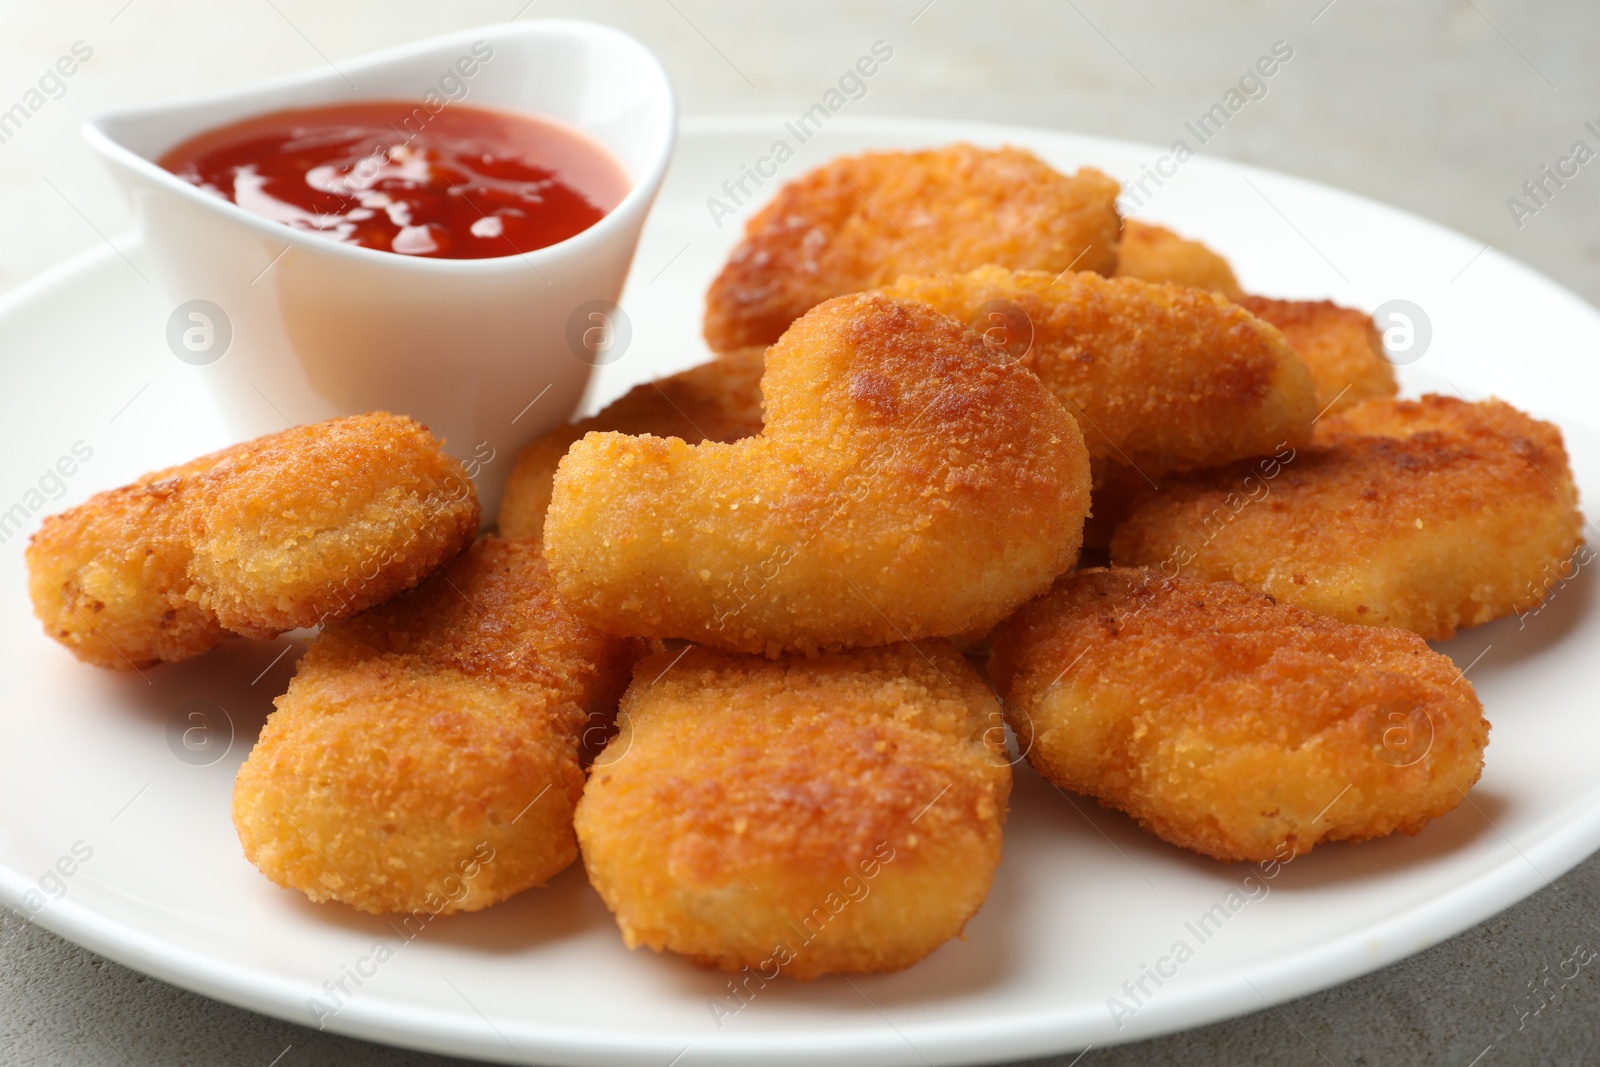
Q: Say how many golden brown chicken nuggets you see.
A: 11